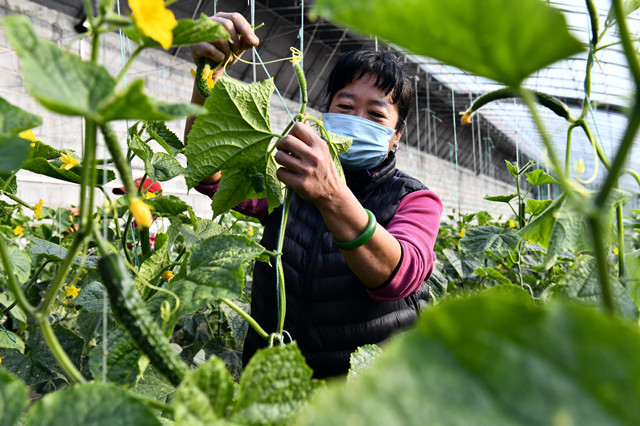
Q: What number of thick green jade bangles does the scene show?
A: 1